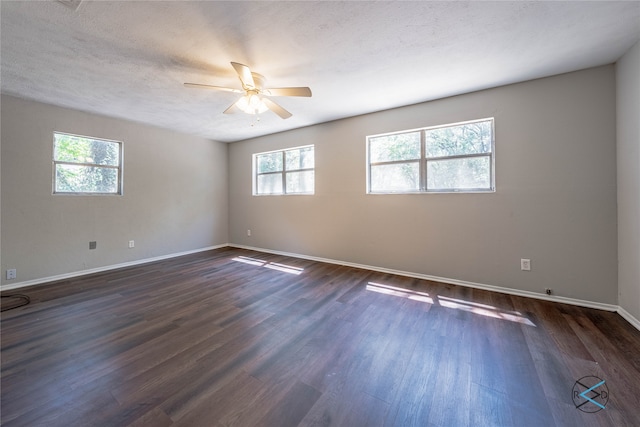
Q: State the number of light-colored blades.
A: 5